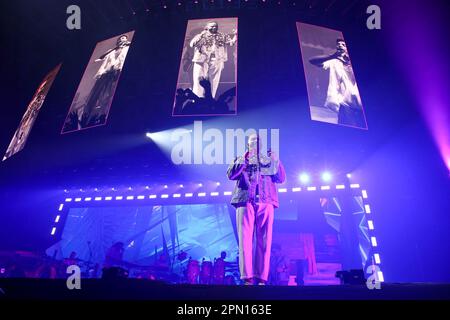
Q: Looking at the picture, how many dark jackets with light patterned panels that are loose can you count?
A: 1